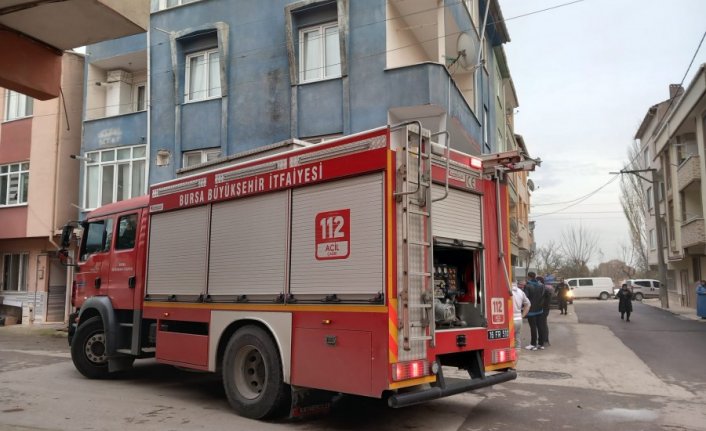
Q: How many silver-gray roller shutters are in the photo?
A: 4